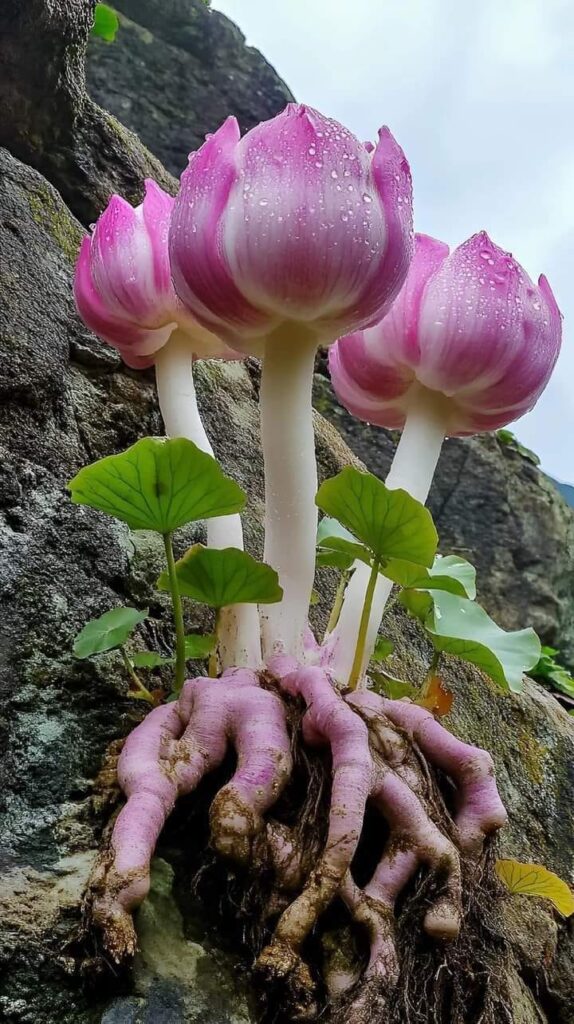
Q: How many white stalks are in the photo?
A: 3